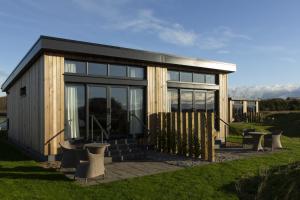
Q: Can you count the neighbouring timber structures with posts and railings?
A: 1